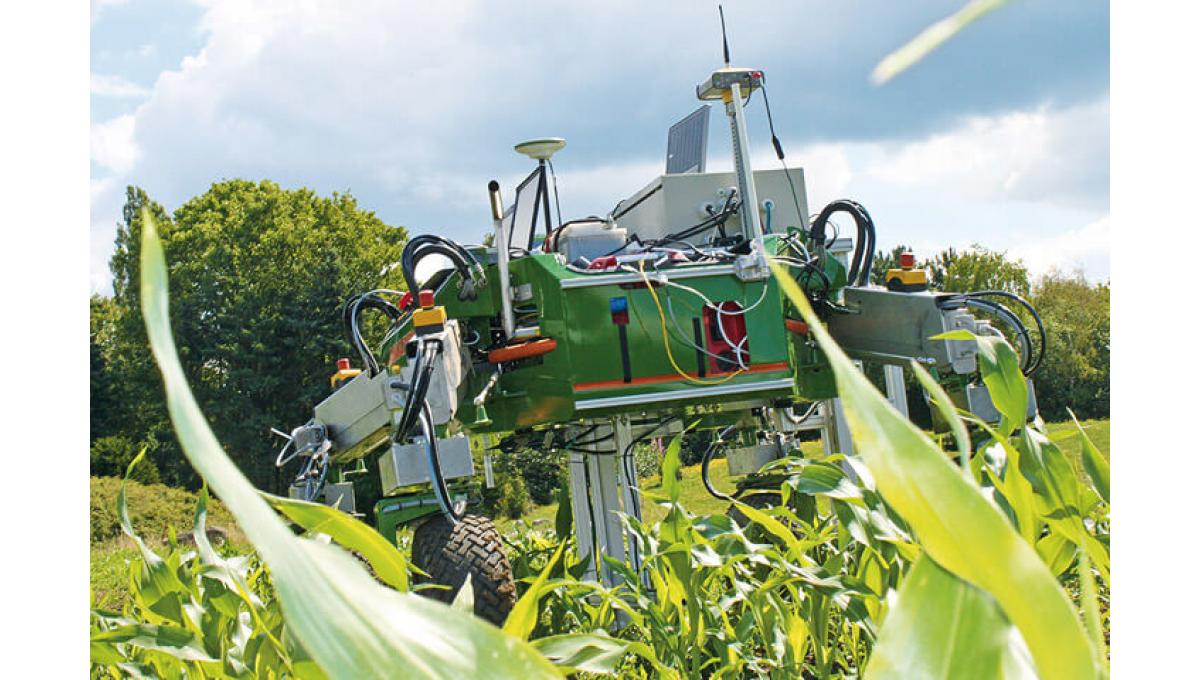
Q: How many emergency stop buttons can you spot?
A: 3